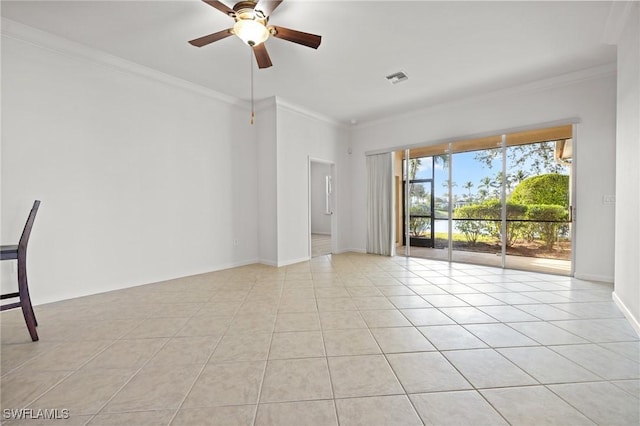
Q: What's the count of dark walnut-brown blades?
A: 5